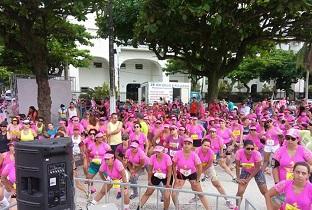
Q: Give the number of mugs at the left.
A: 0